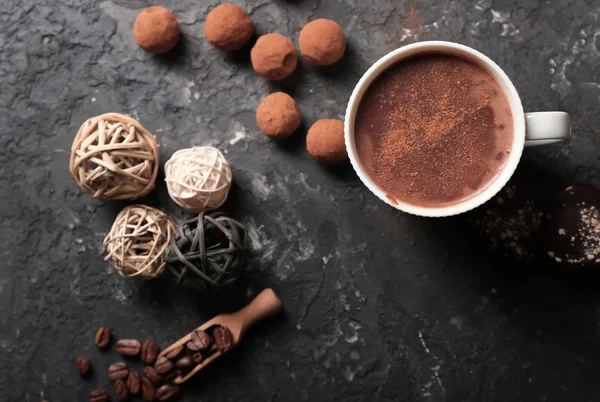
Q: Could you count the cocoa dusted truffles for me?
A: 6